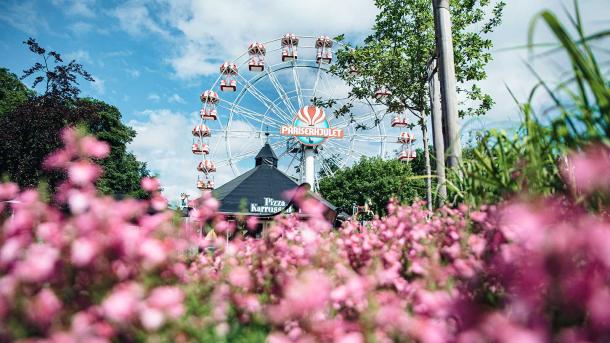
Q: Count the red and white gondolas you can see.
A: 11